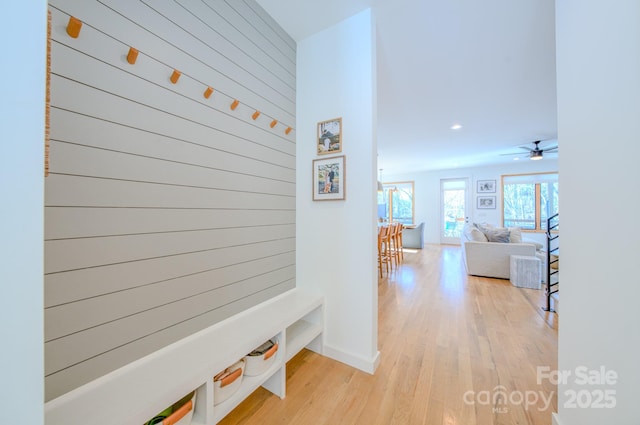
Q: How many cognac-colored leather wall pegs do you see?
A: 8